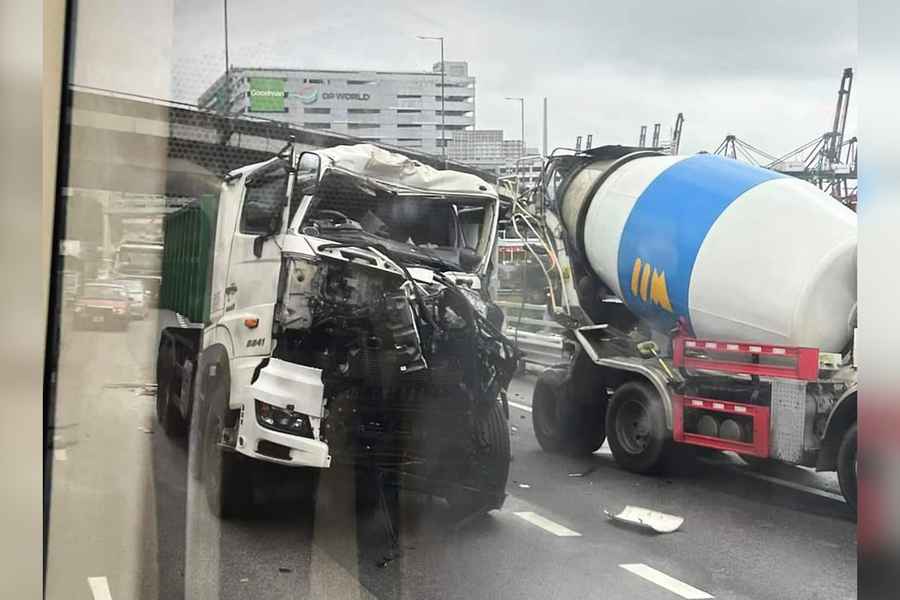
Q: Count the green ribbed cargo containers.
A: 1